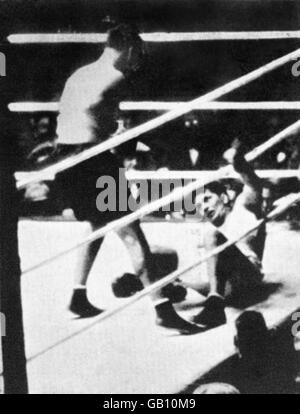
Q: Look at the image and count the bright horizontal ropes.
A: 3